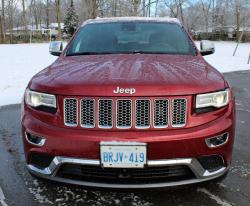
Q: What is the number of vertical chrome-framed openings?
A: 7